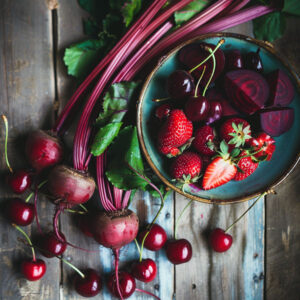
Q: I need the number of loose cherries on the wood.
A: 10